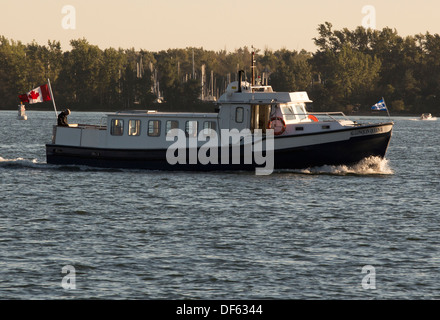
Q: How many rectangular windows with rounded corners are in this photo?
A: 7